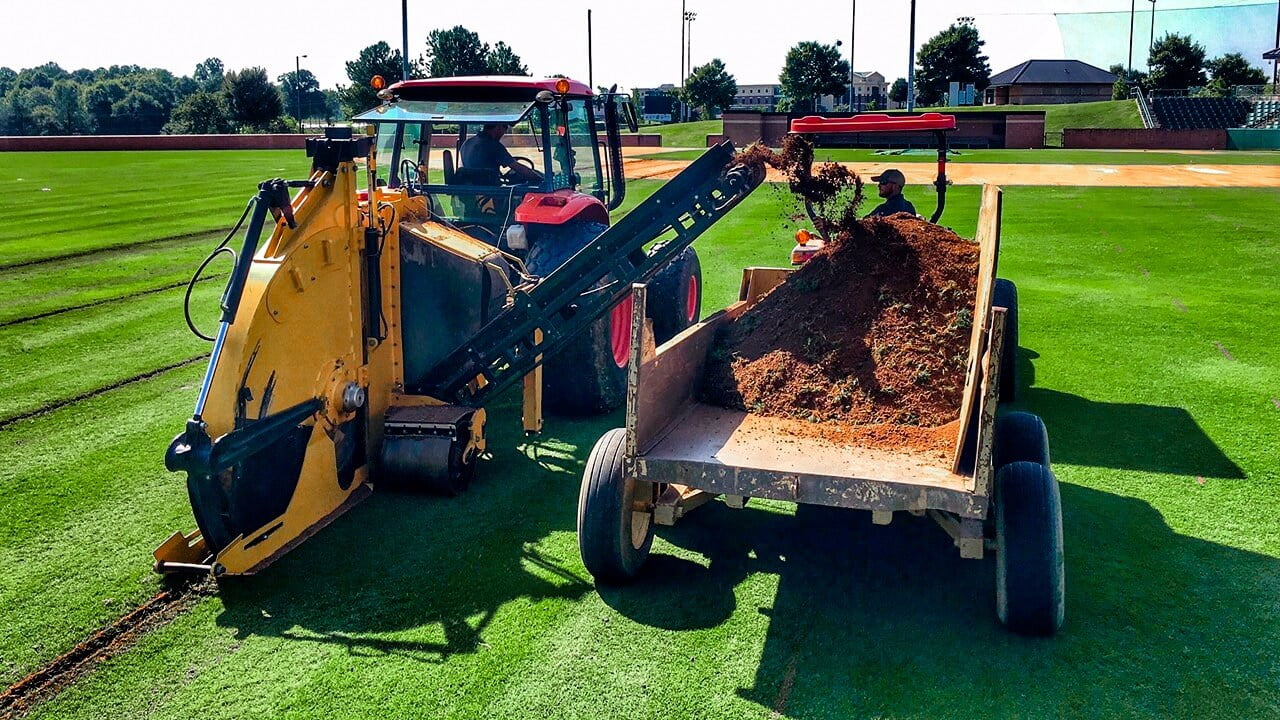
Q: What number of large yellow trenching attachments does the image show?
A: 1